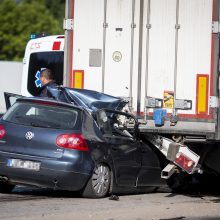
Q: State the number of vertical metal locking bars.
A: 4